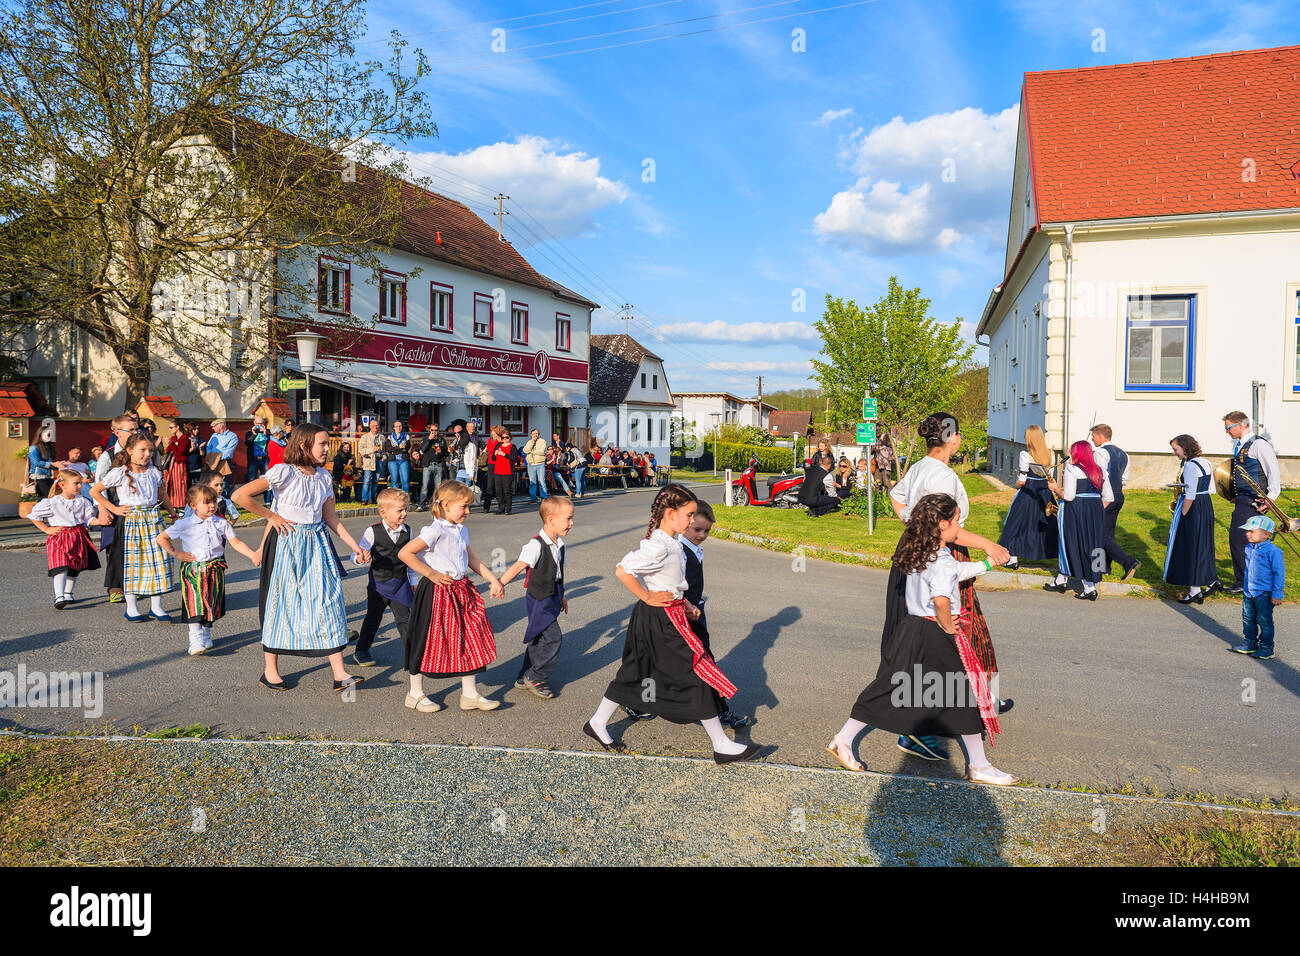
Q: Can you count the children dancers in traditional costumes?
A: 12